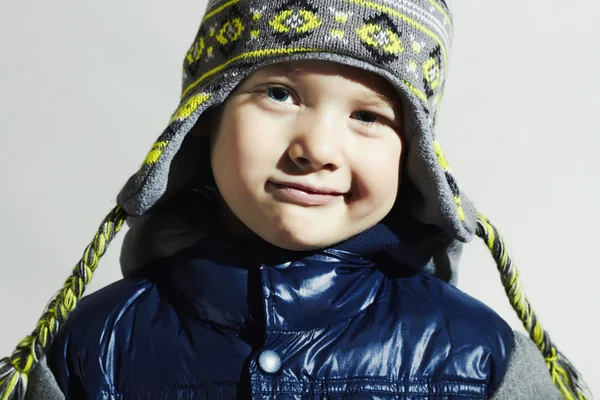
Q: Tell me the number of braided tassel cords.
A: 2